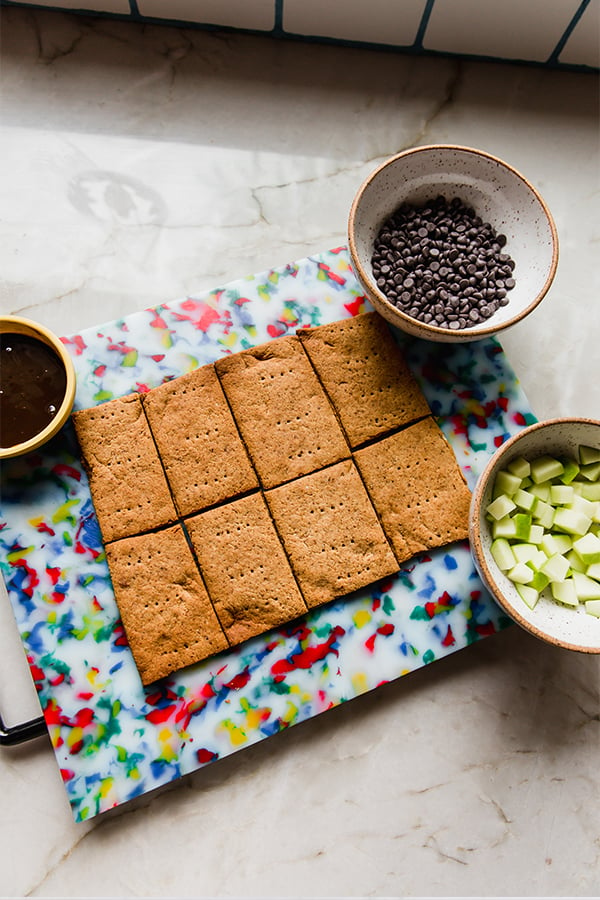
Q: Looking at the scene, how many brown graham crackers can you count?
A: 8